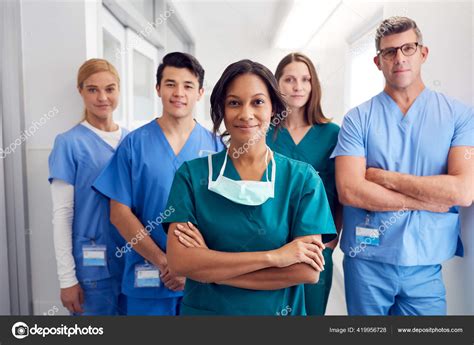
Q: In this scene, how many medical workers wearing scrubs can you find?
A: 5